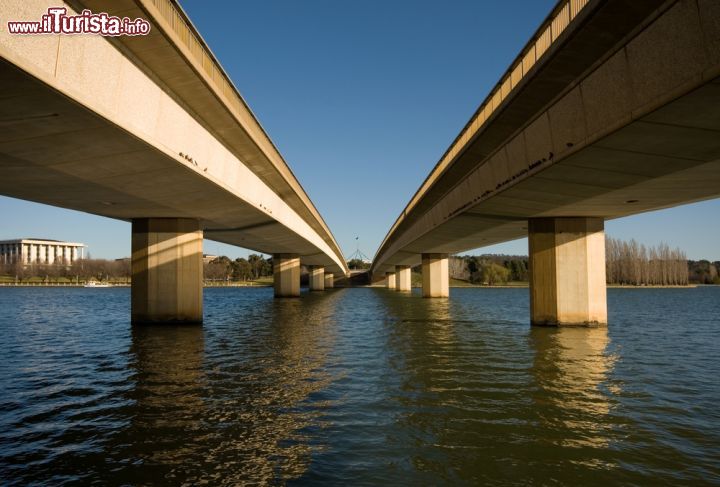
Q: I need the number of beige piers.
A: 8